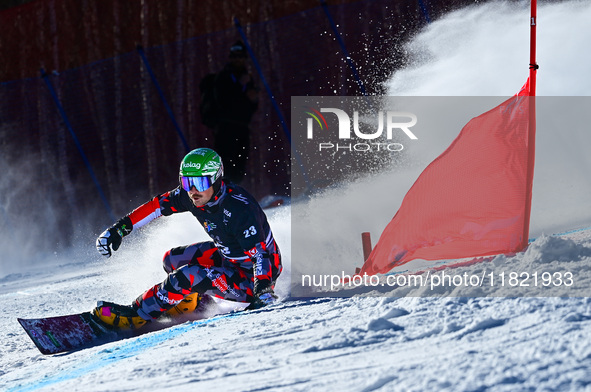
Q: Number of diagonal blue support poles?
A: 5